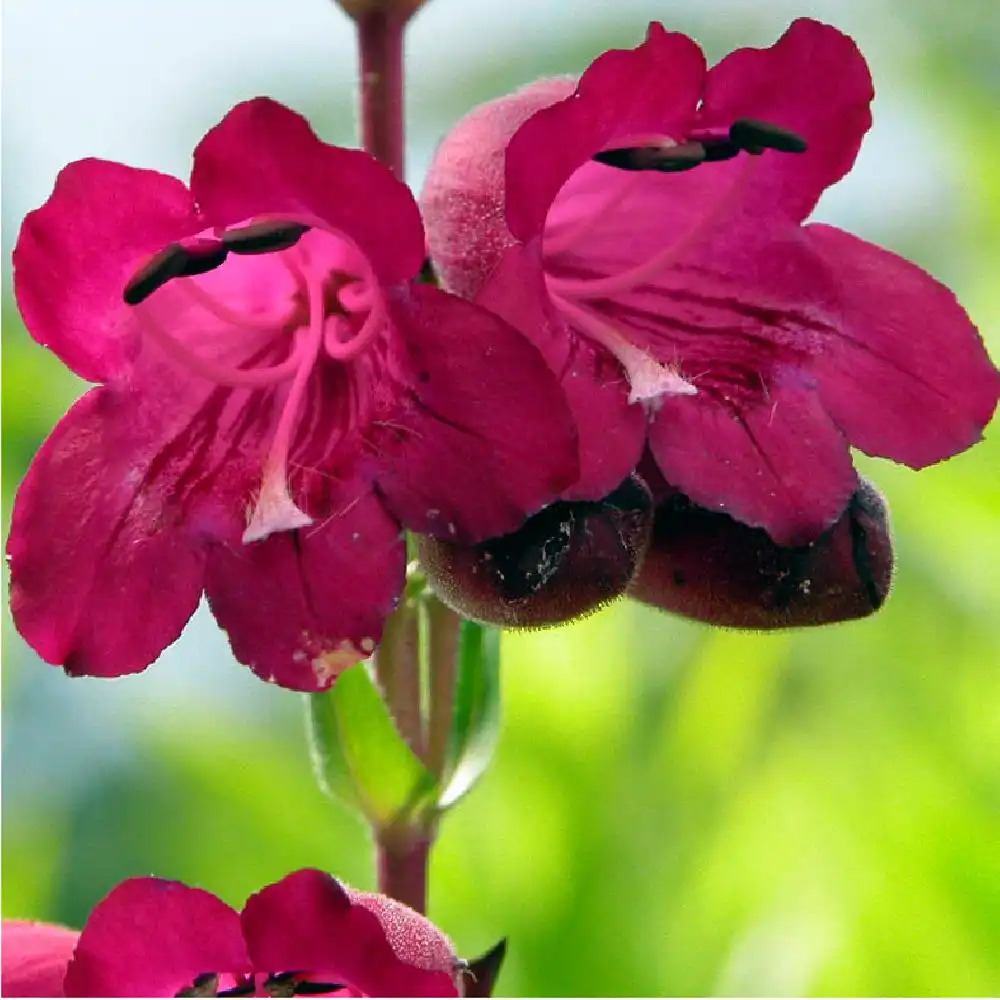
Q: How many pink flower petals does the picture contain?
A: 12